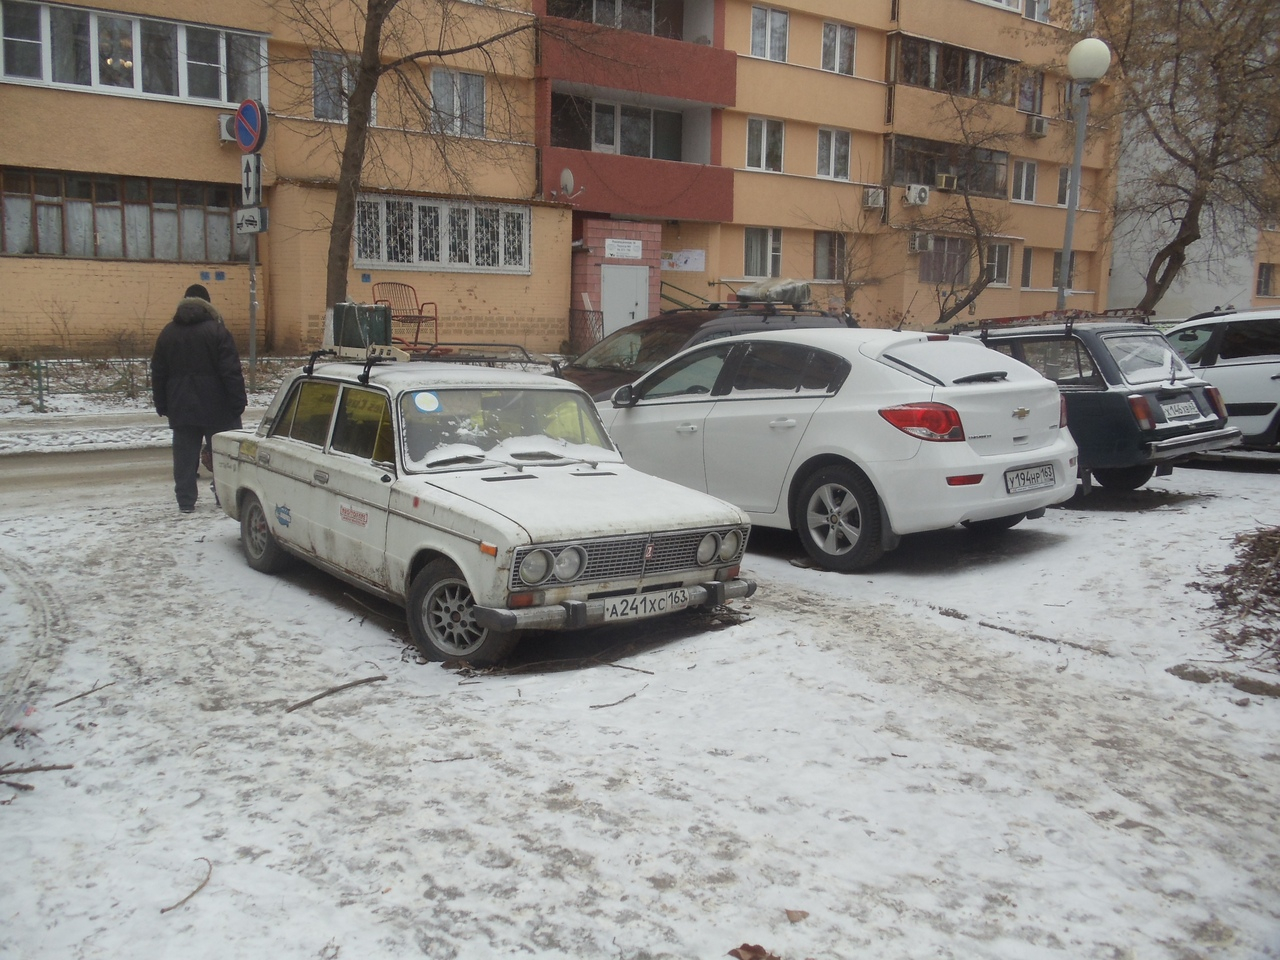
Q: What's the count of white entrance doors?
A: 1